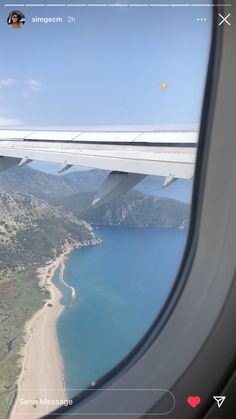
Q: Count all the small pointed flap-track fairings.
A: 3